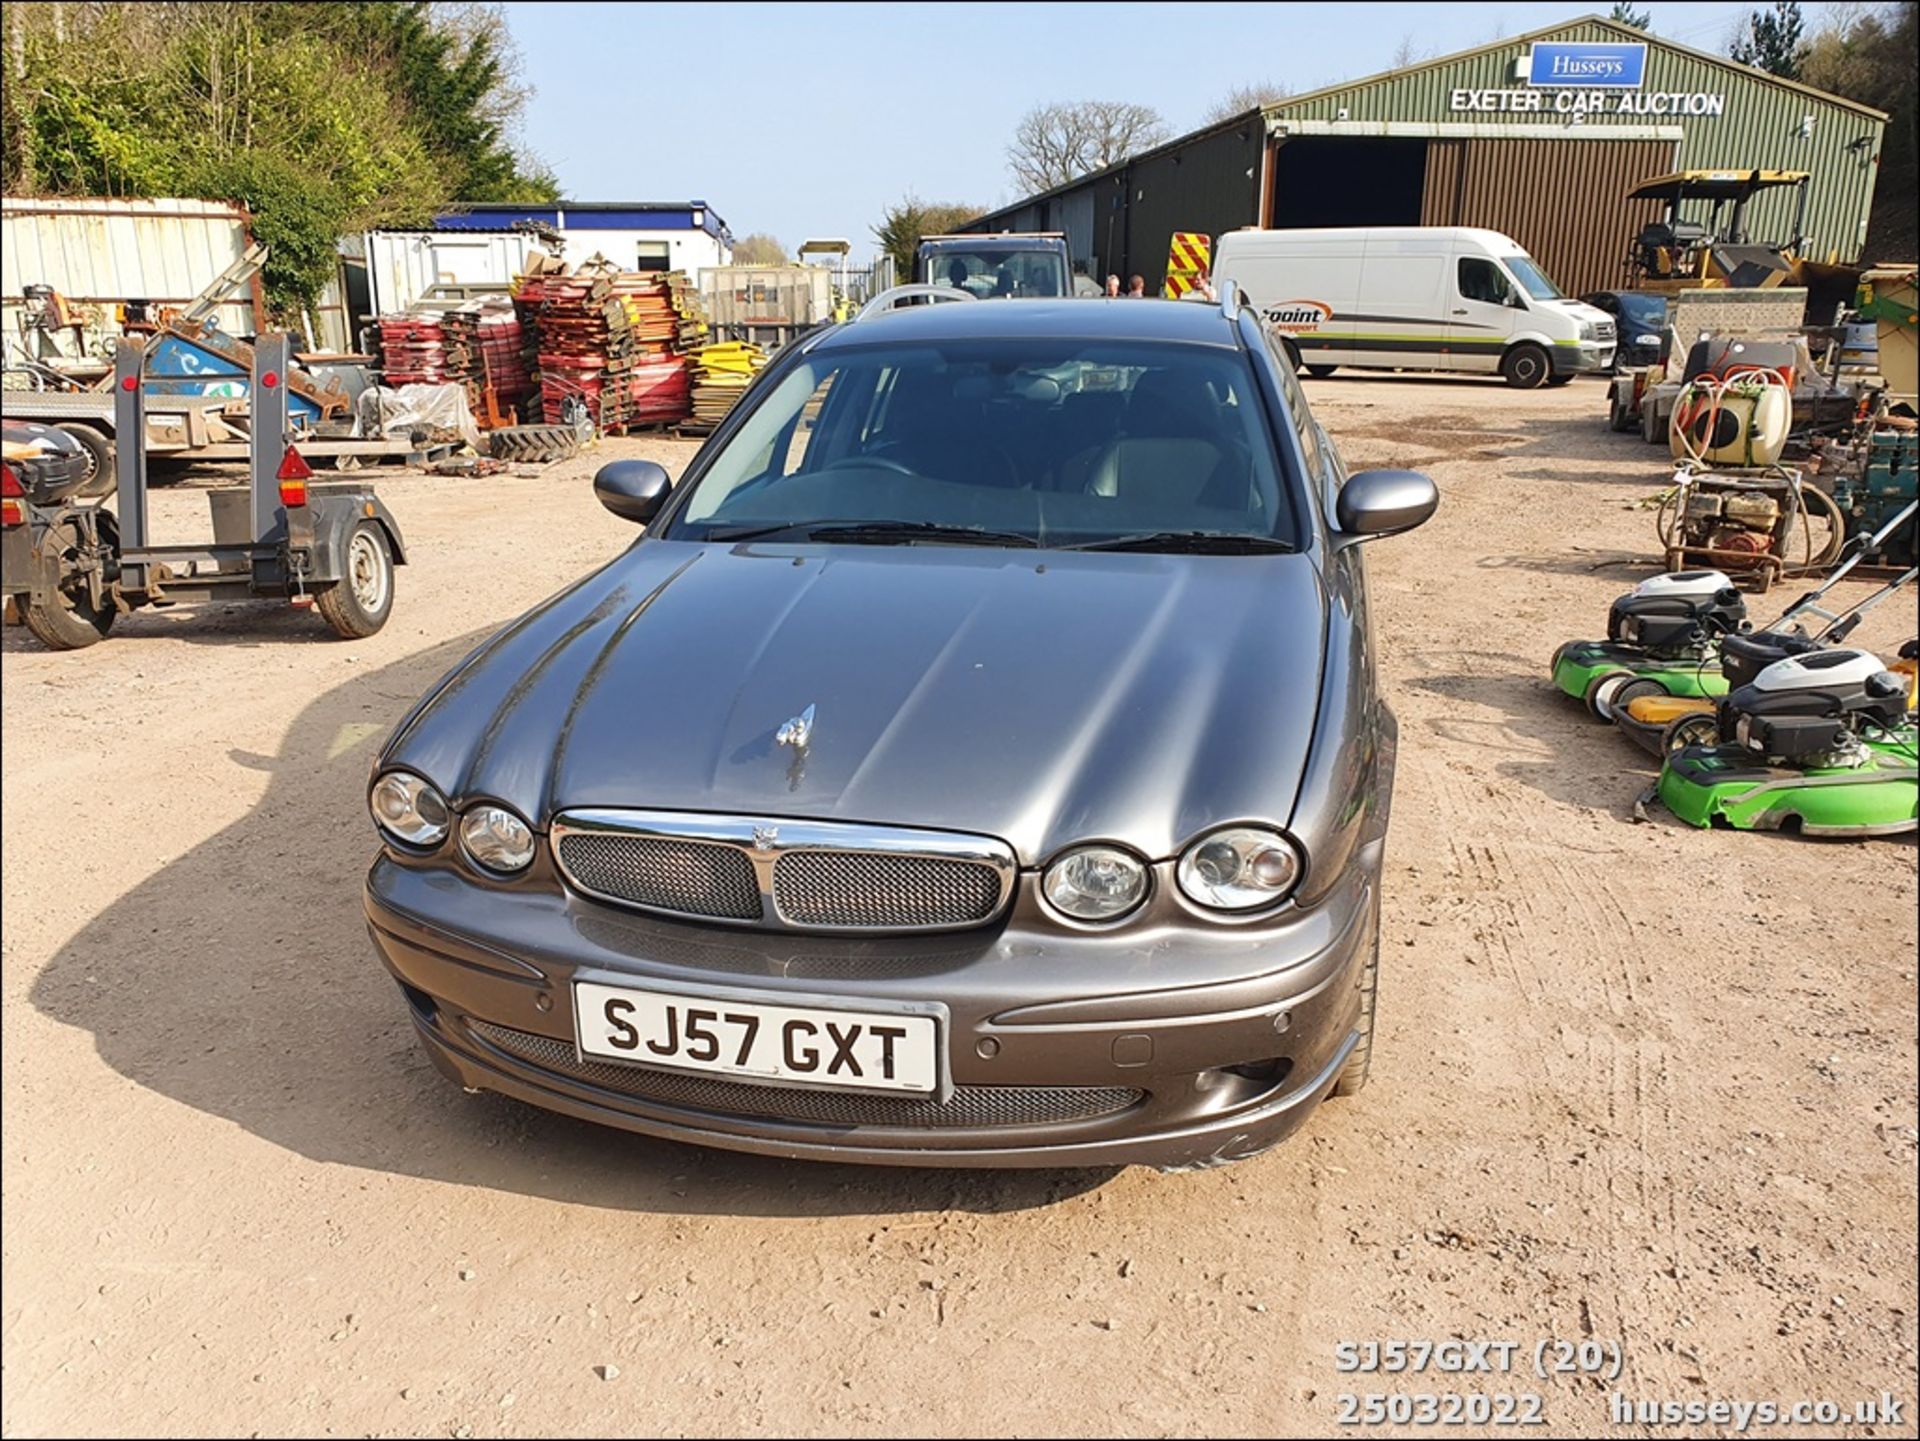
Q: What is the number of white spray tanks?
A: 1